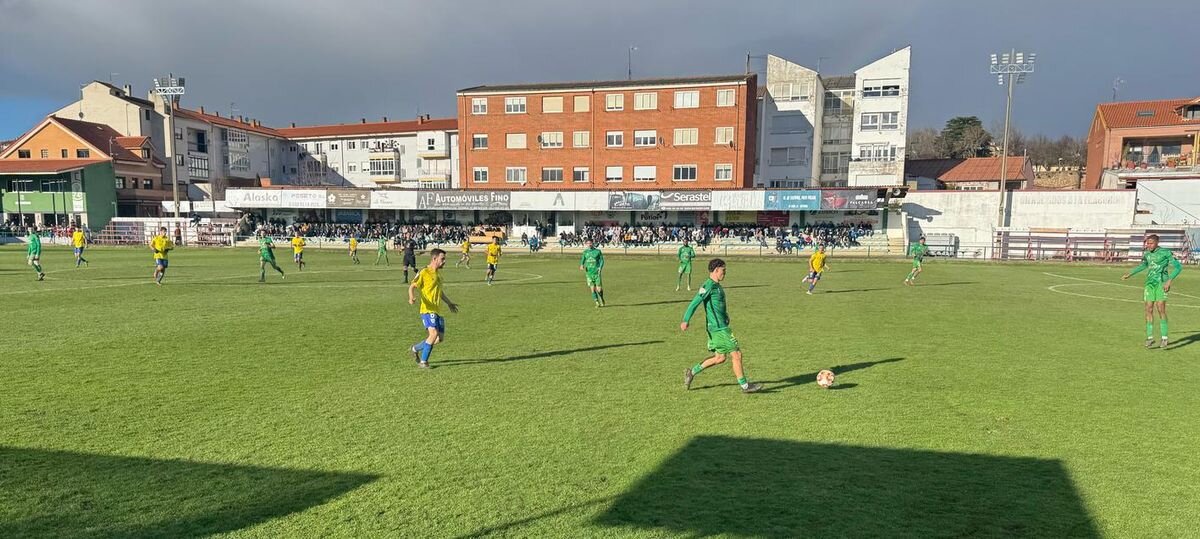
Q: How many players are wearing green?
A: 8